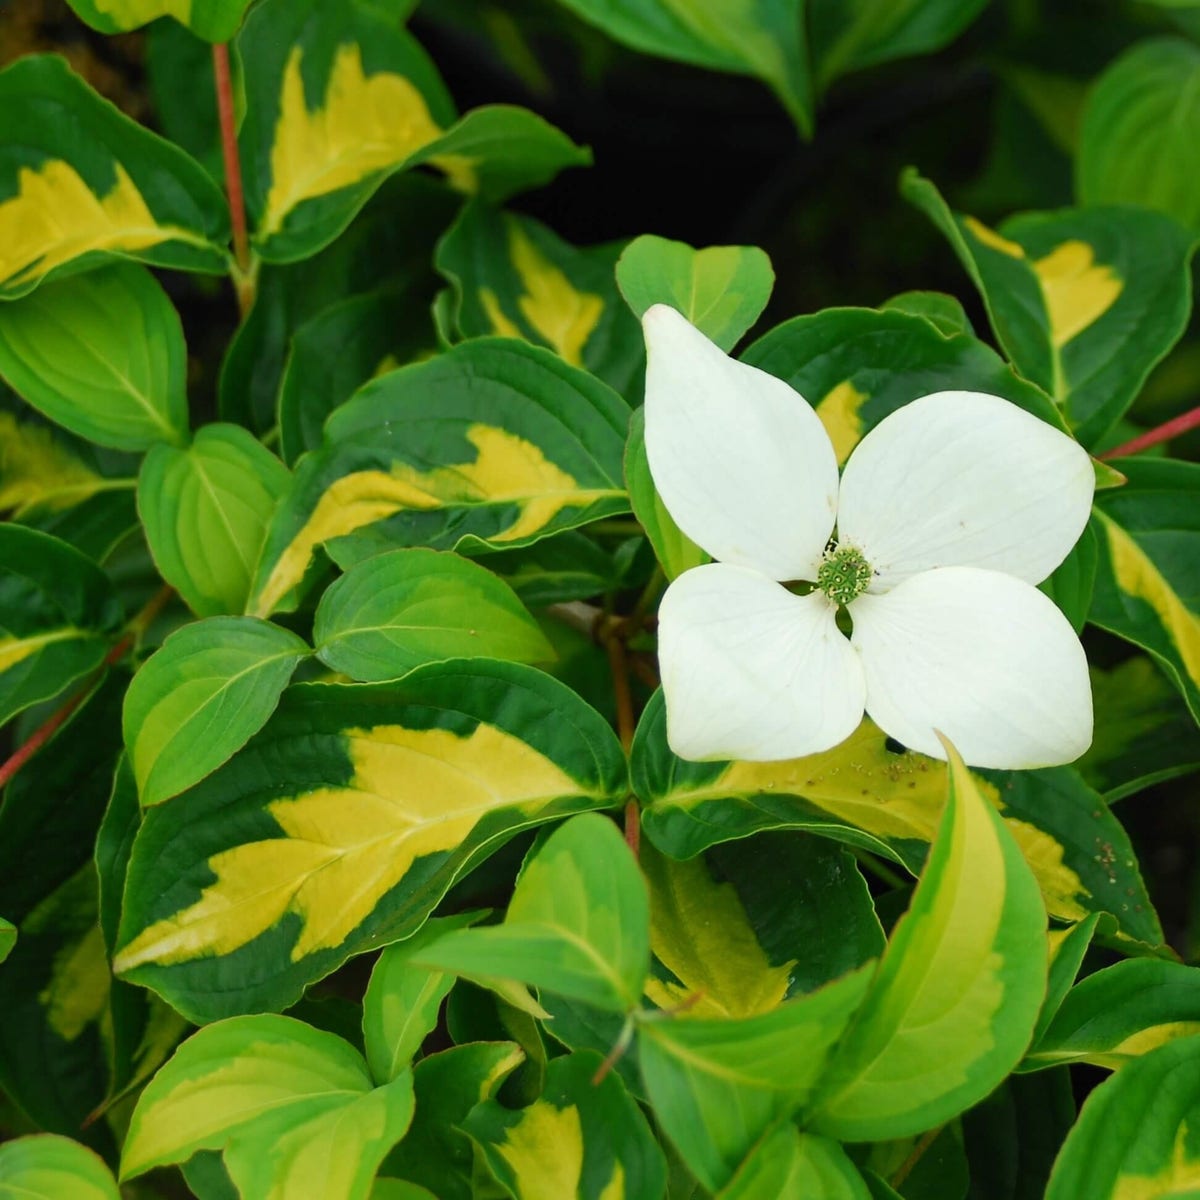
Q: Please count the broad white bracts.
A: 4